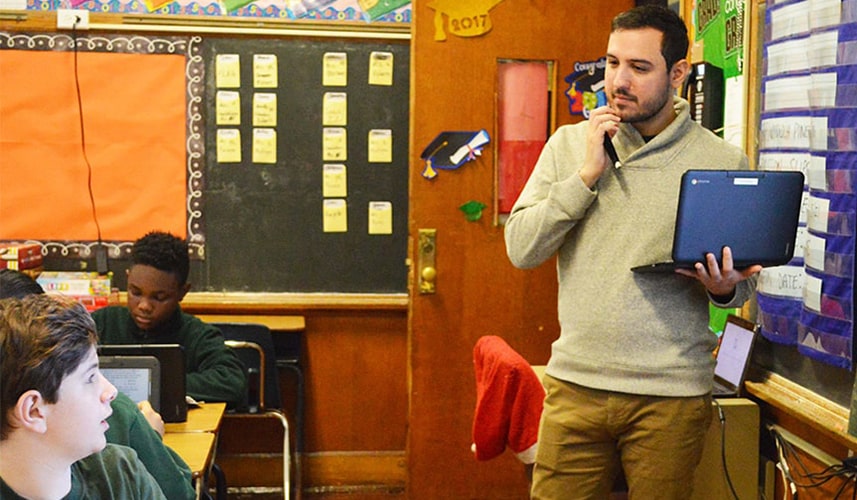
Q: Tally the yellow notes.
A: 14